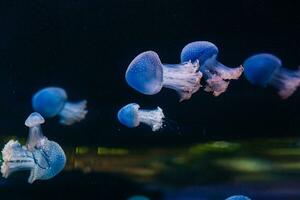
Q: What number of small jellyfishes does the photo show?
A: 2